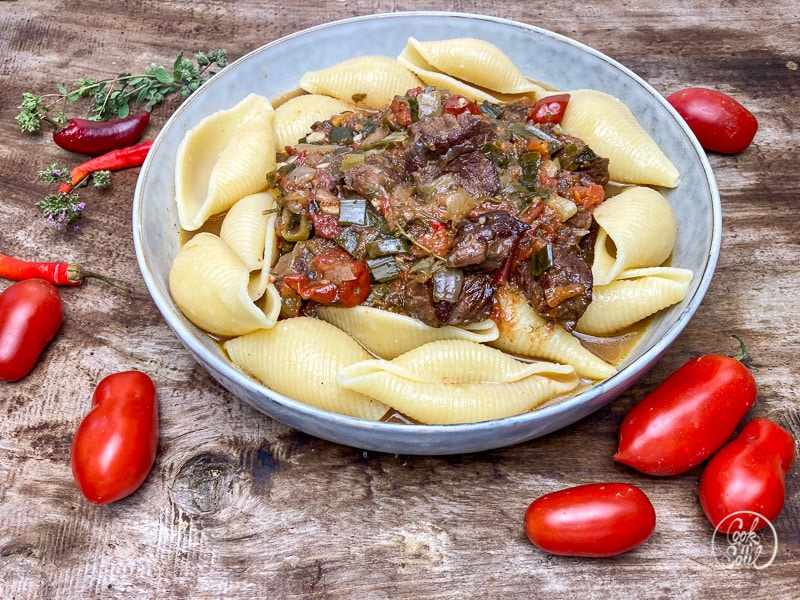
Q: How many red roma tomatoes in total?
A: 6